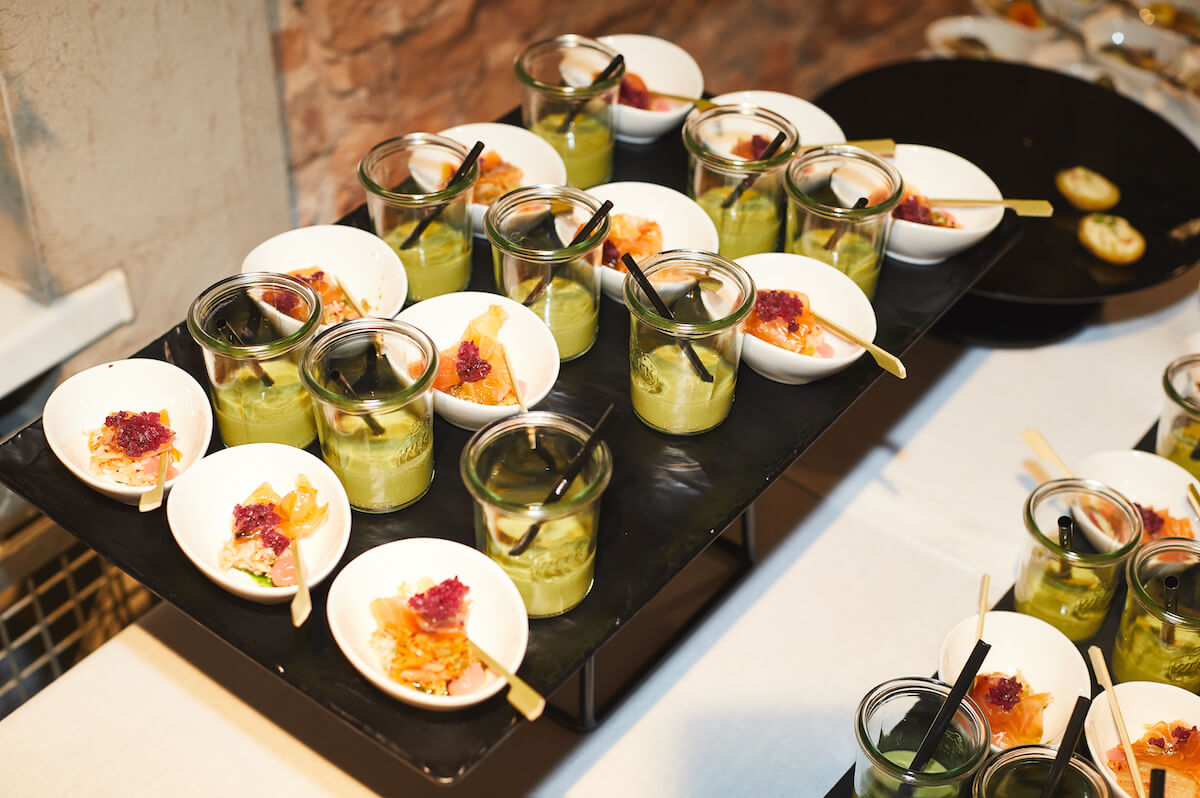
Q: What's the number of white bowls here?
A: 14